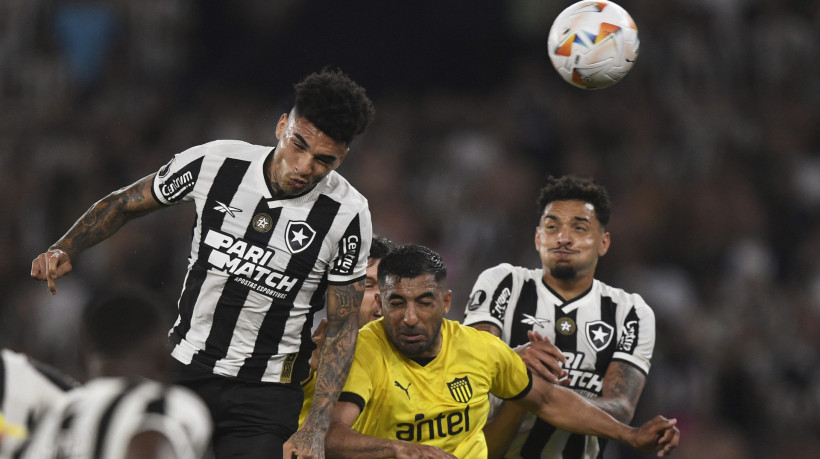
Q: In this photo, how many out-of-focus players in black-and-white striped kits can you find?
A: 2